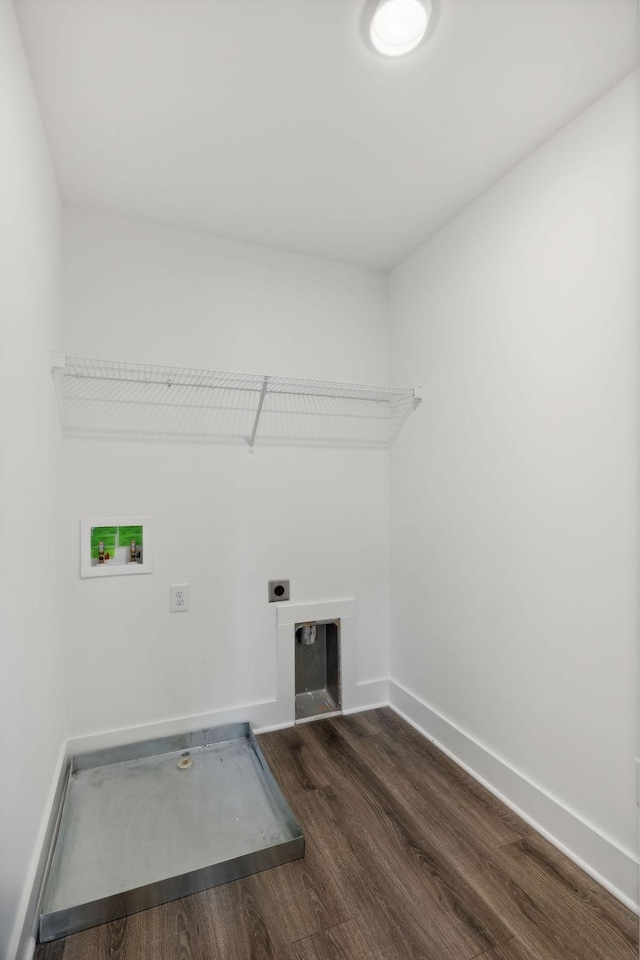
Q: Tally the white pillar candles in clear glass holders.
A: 0